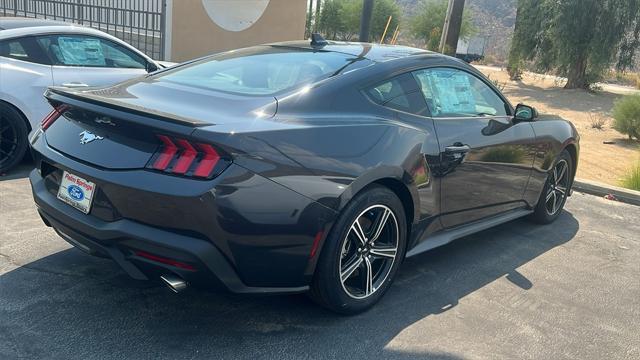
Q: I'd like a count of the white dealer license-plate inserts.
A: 1